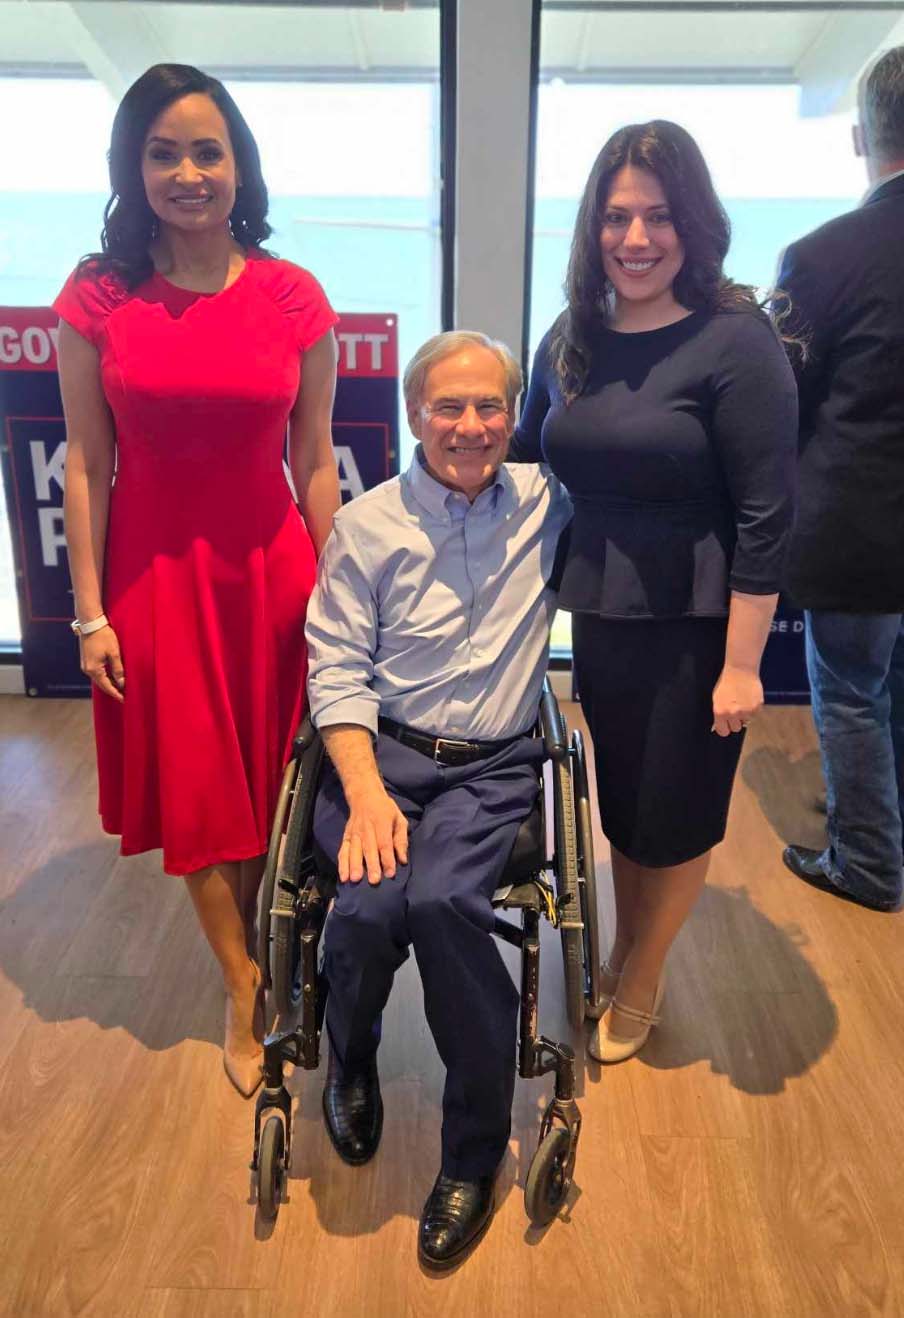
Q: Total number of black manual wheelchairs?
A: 1